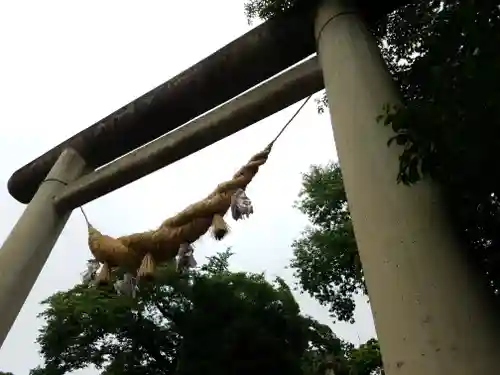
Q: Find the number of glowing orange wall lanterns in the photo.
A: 0